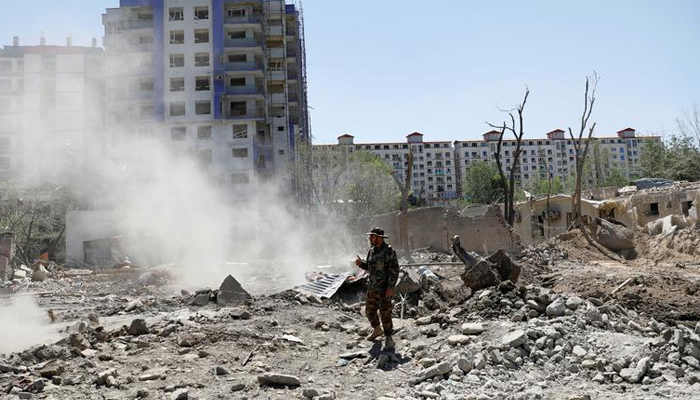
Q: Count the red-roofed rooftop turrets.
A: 5